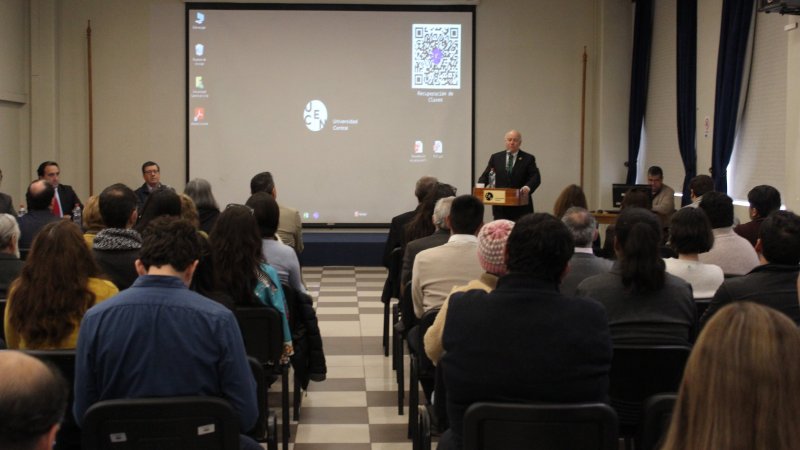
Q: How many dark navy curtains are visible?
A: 3